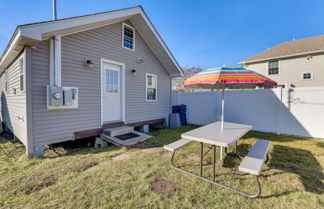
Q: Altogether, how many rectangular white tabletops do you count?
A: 1